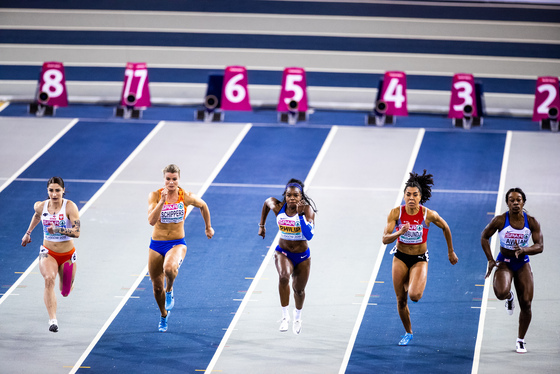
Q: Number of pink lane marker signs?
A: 7